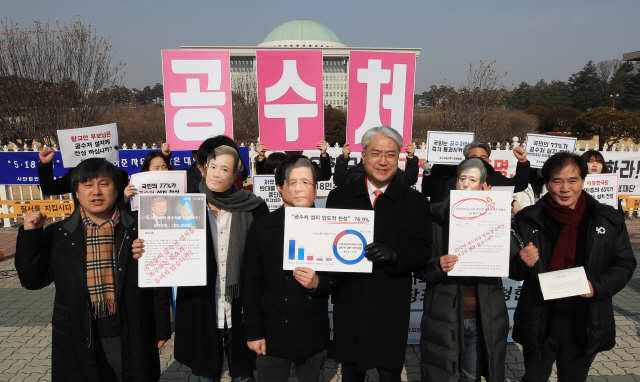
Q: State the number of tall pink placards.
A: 3